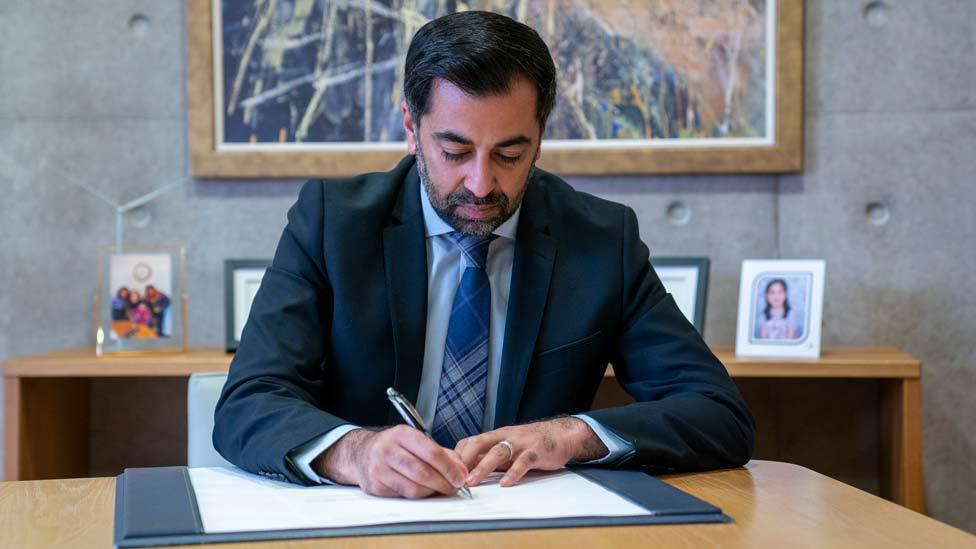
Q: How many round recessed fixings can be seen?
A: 5